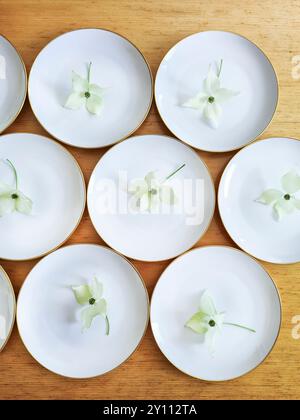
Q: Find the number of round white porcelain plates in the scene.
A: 9